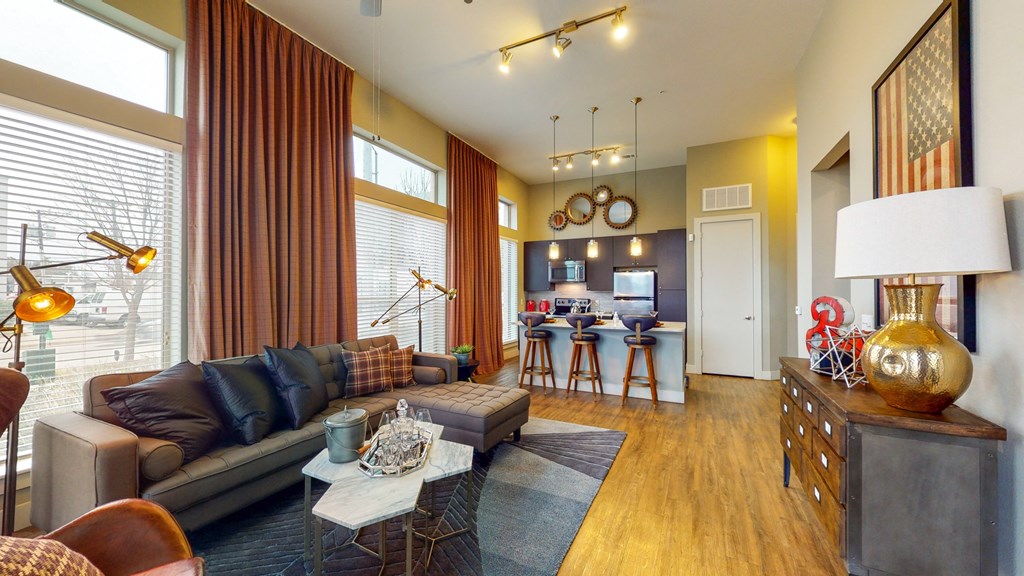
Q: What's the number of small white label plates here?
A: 9